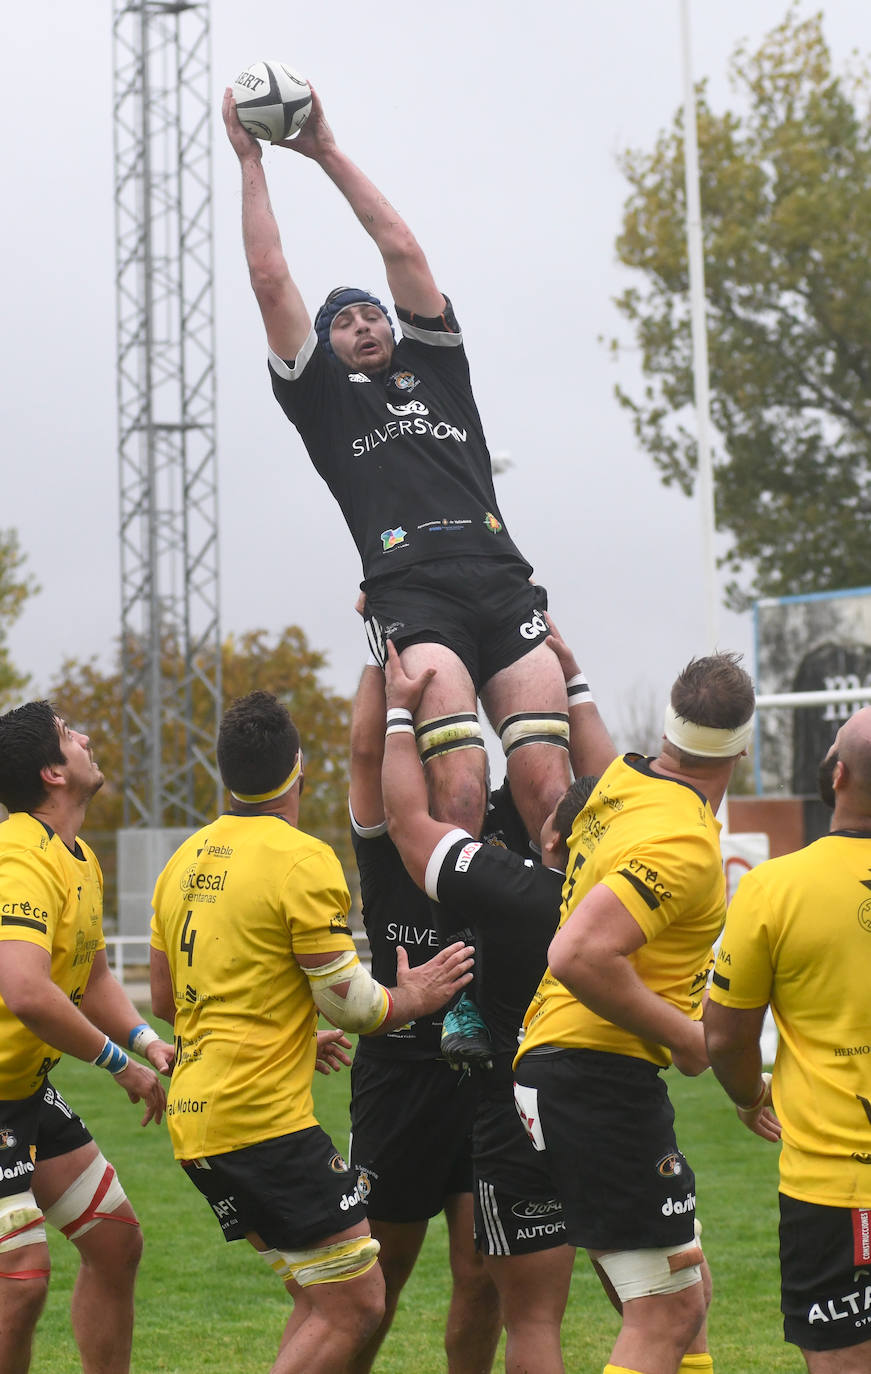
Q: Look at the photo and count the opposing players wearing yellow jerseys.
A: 4